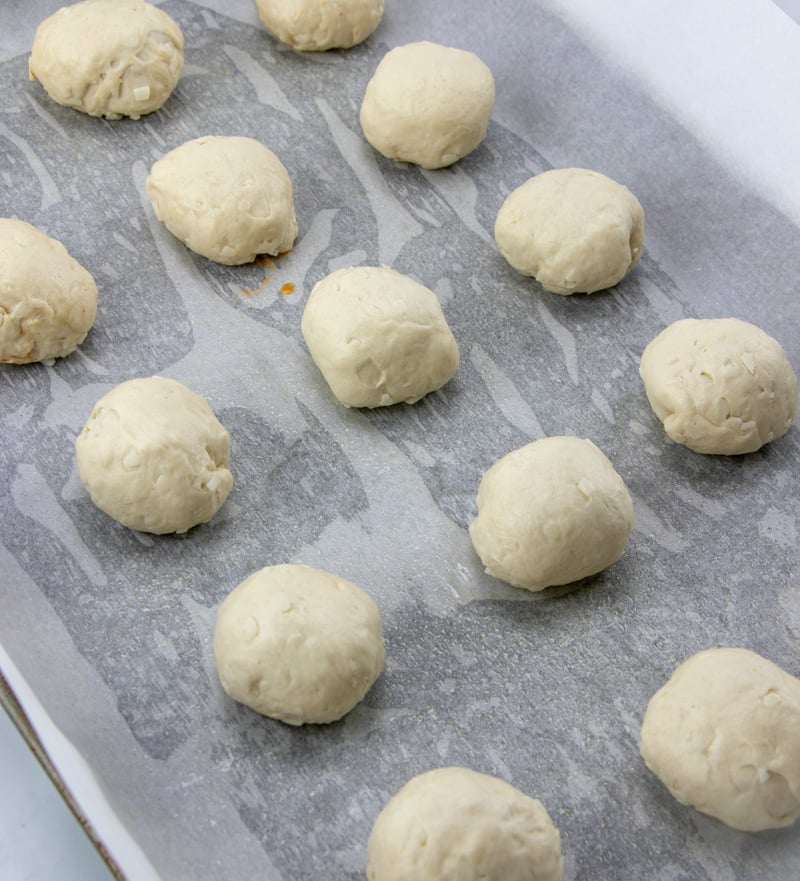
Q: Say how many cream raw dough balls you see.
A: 13